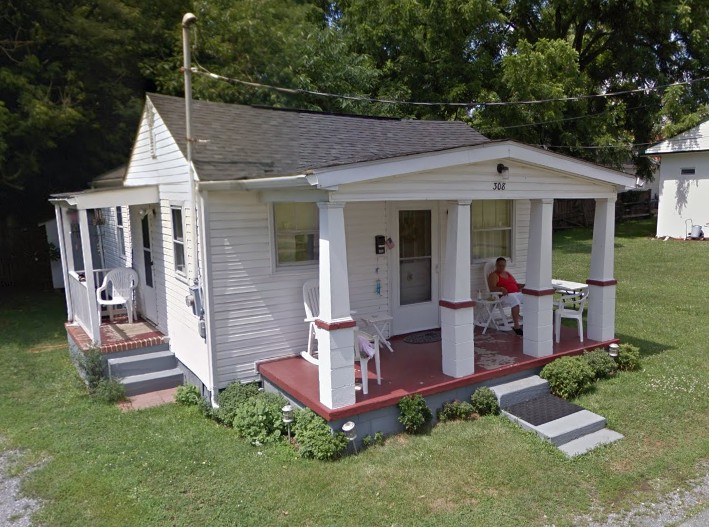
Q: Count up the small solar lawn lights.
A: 3